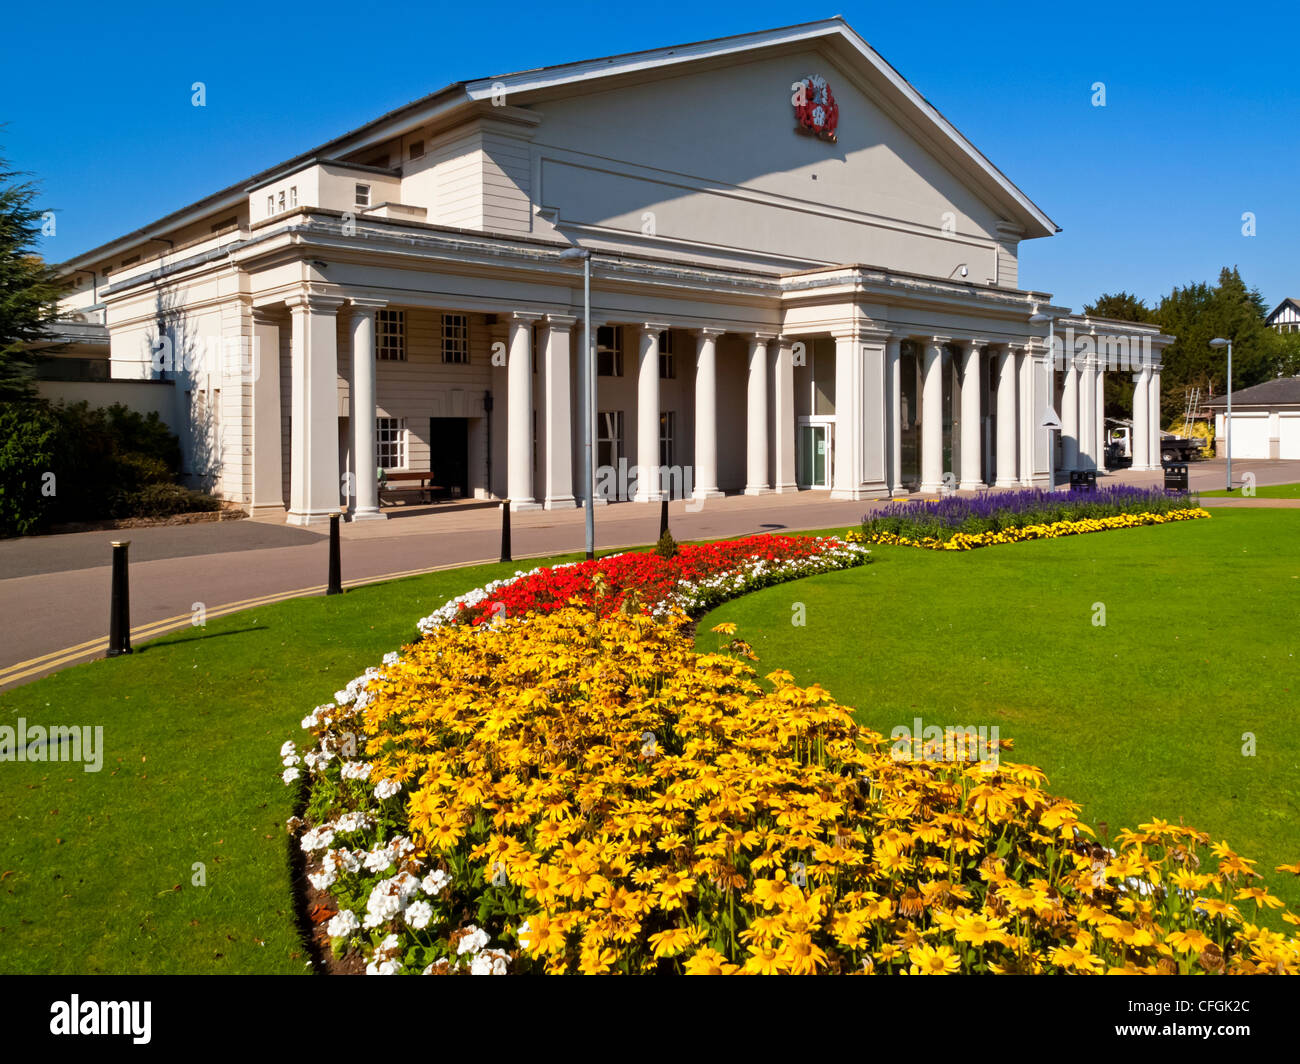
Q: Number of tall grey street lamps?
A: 3